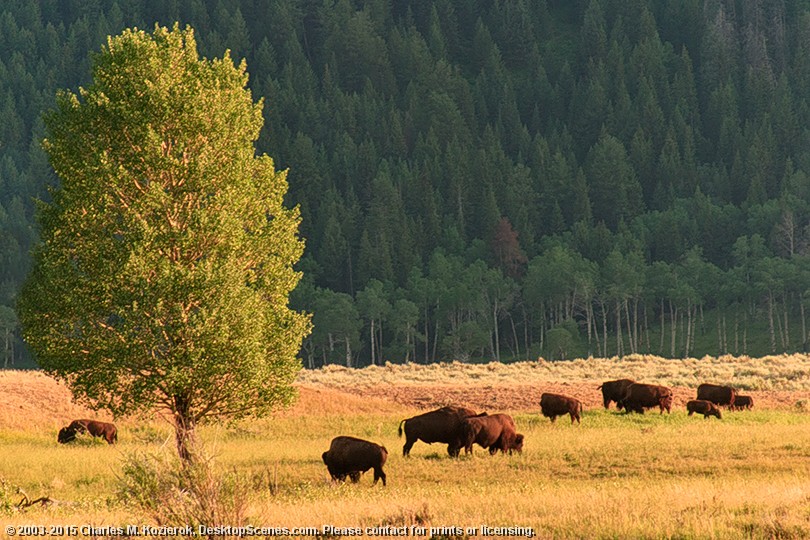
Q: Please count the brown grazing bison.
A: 10